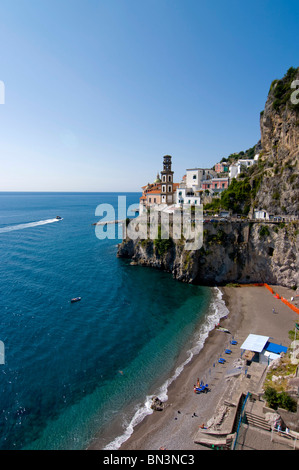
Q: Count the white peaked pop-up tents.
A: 0